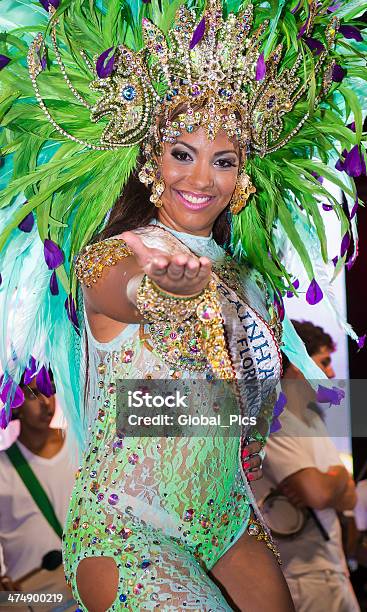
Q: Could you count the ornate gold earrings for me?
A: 2